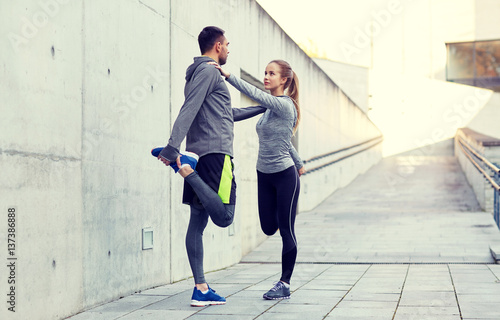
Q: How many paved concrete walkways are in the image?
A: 1